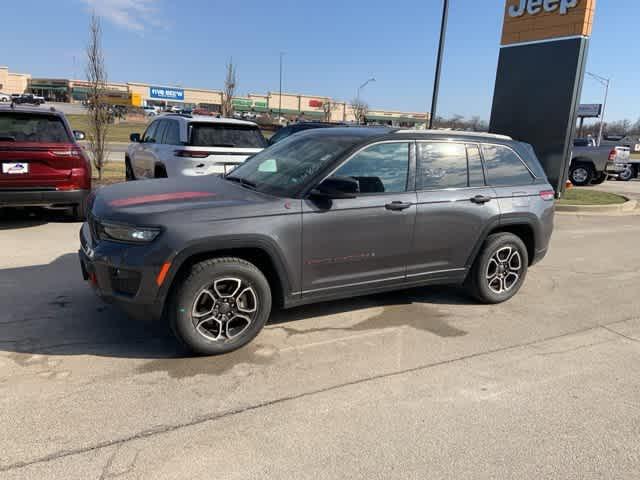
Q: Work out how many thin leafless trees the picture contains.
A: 2